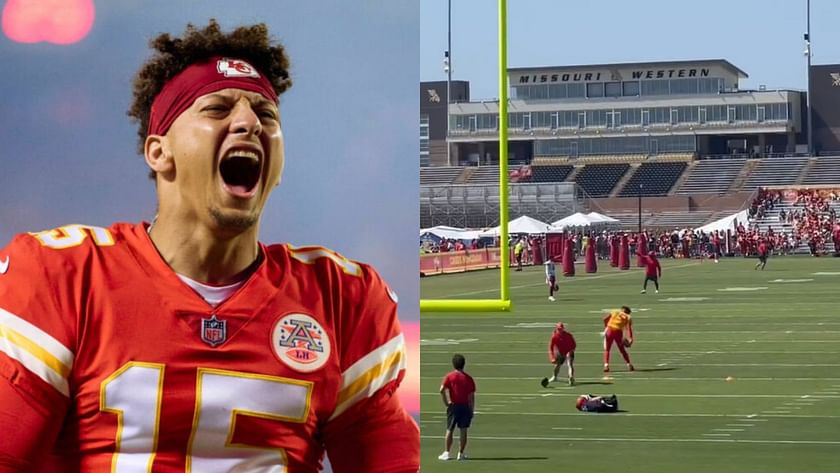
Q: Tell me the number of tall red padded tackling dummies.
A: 6